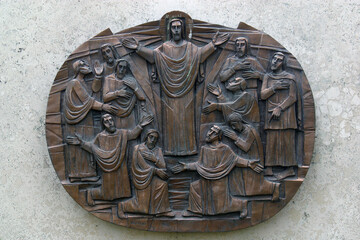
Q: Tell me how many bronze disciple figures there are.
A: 10